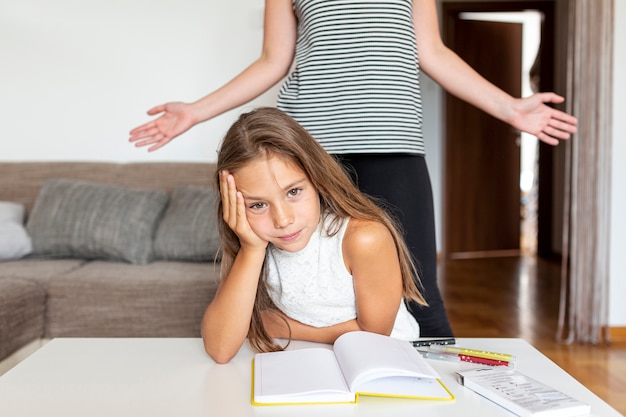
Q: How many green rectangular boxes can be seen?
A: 0